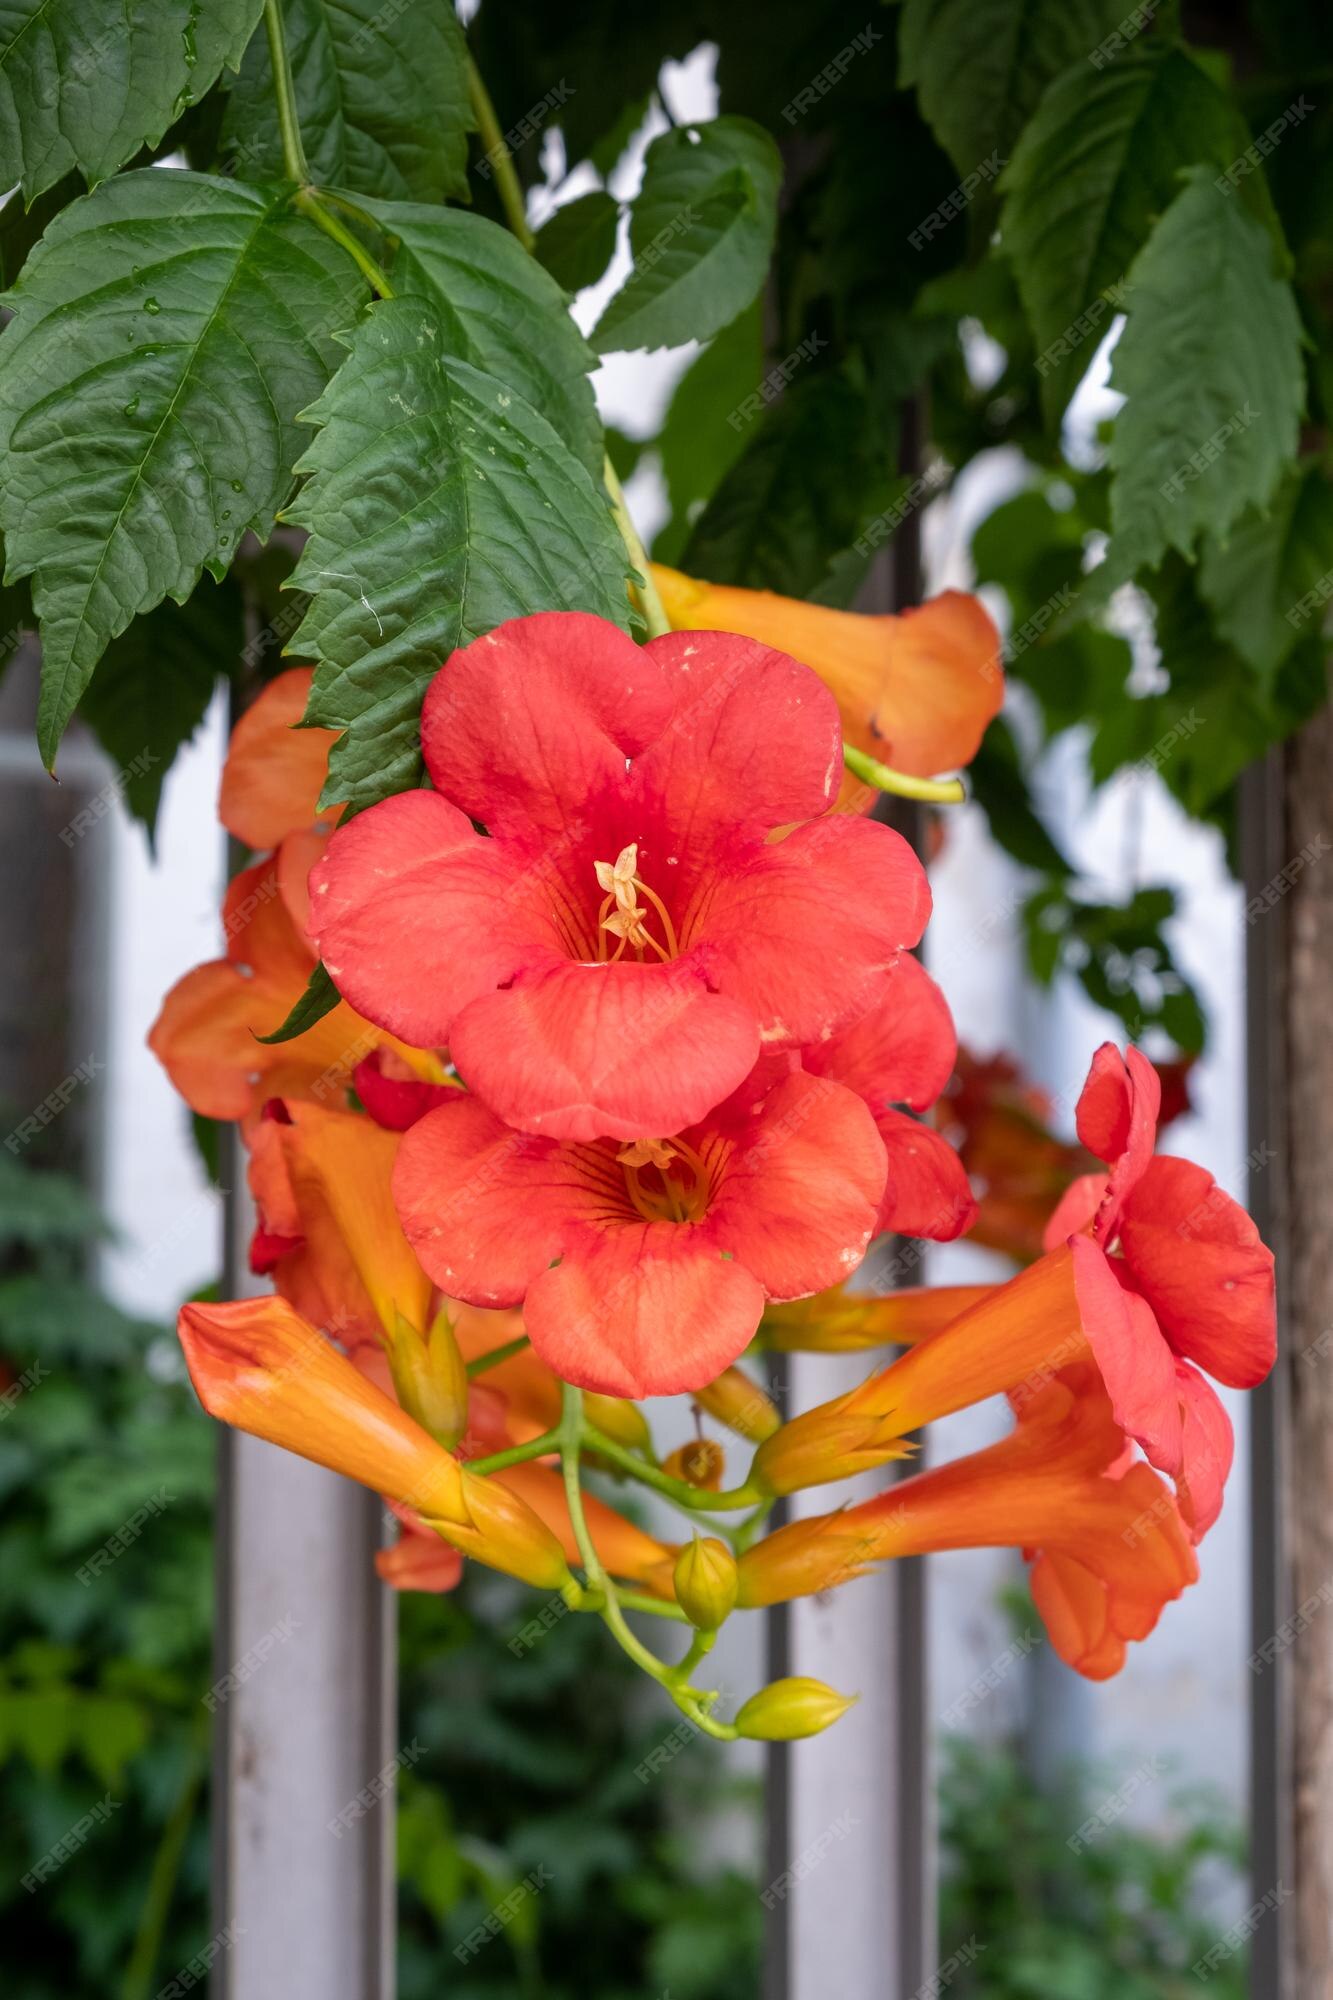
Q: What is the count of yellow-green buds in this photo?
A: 2